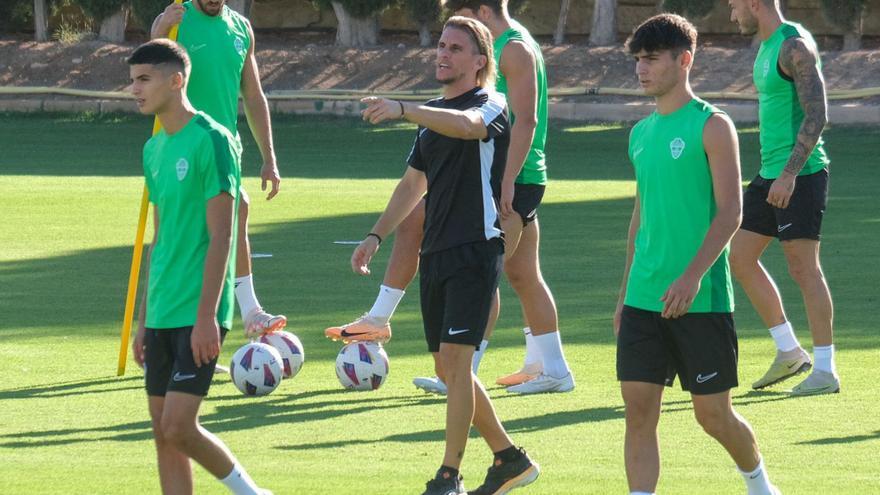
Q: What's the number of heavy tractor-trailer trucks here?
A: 0